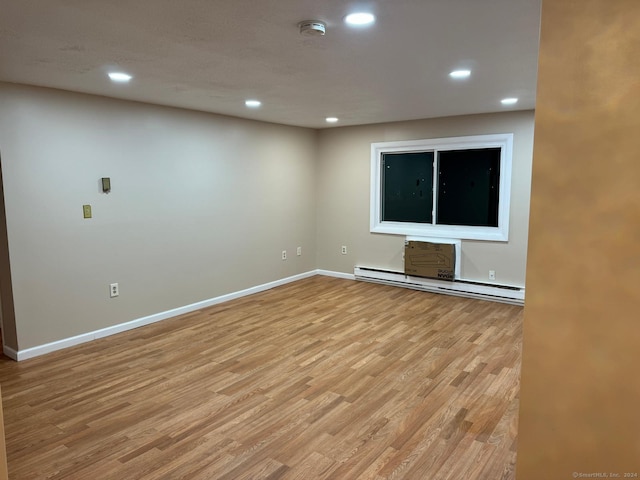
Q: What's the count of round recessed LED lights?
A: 6